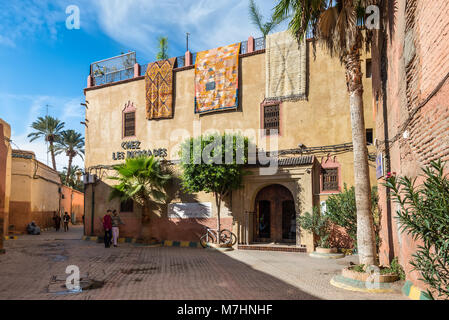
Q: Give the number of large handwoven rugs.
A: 3